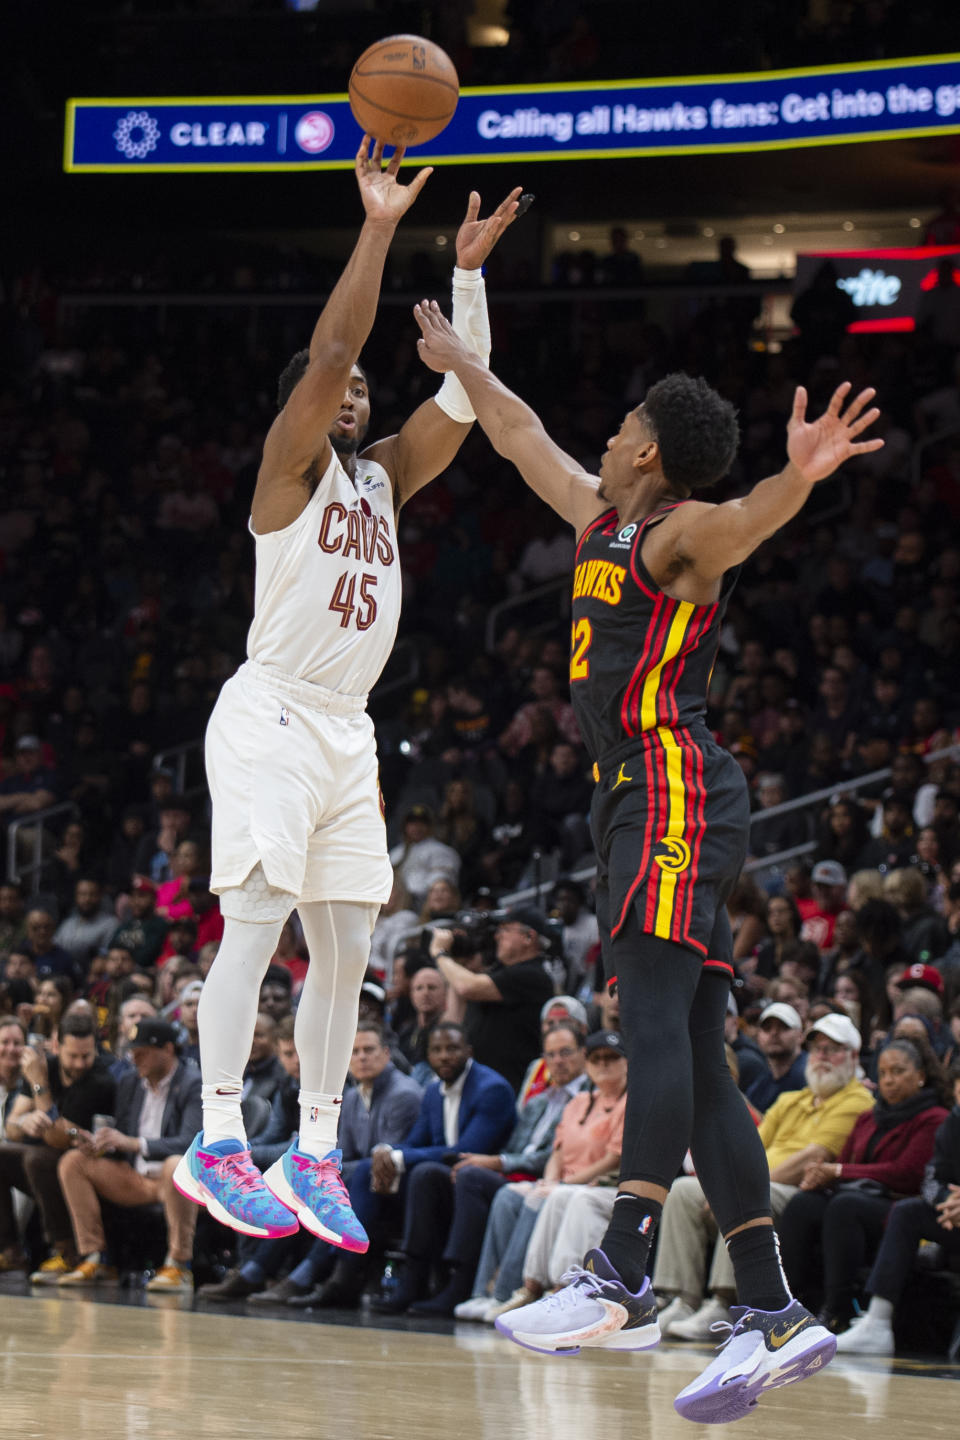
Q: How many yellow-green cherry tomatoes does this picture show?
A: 0